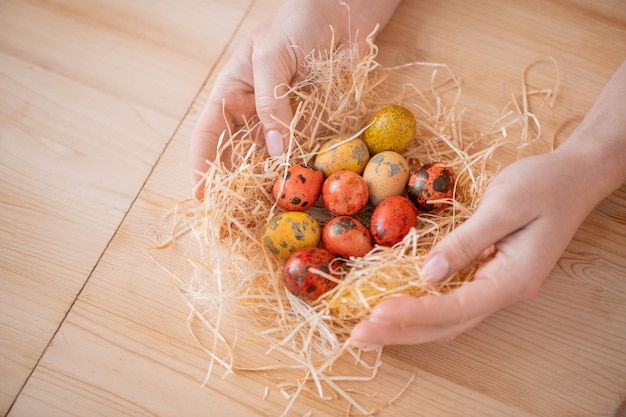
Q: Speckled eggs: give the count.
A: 10